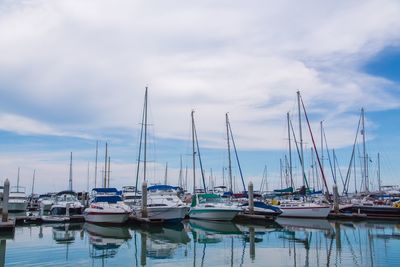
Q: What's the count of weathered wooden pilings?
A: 4